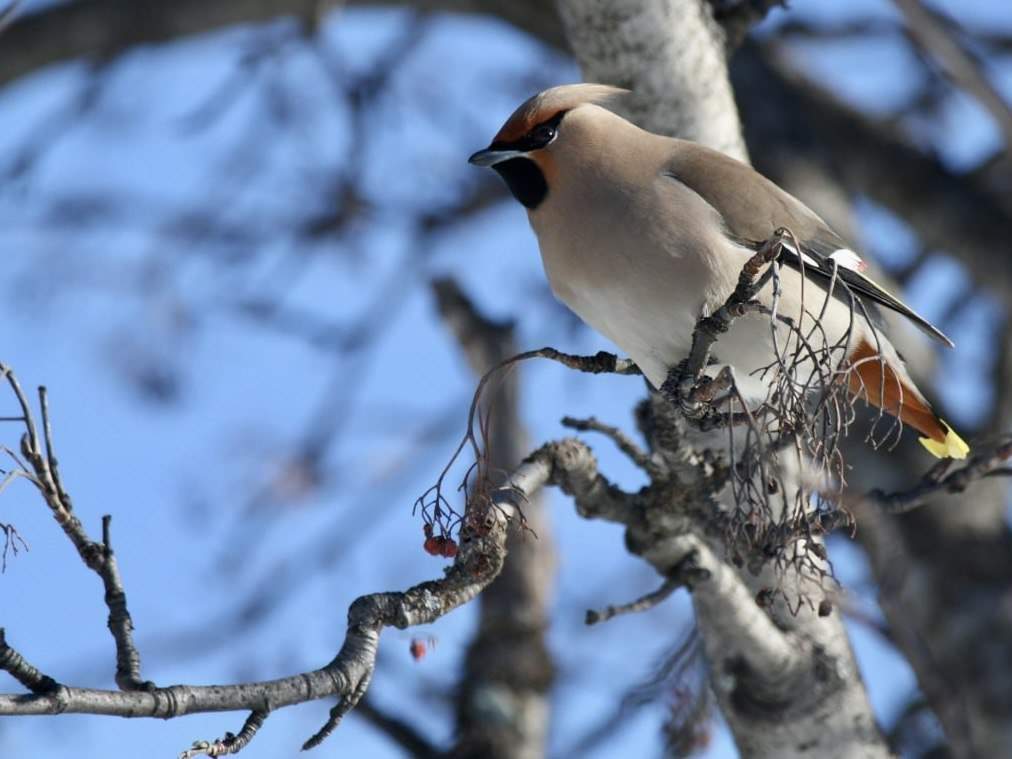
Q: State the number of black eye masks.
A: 1